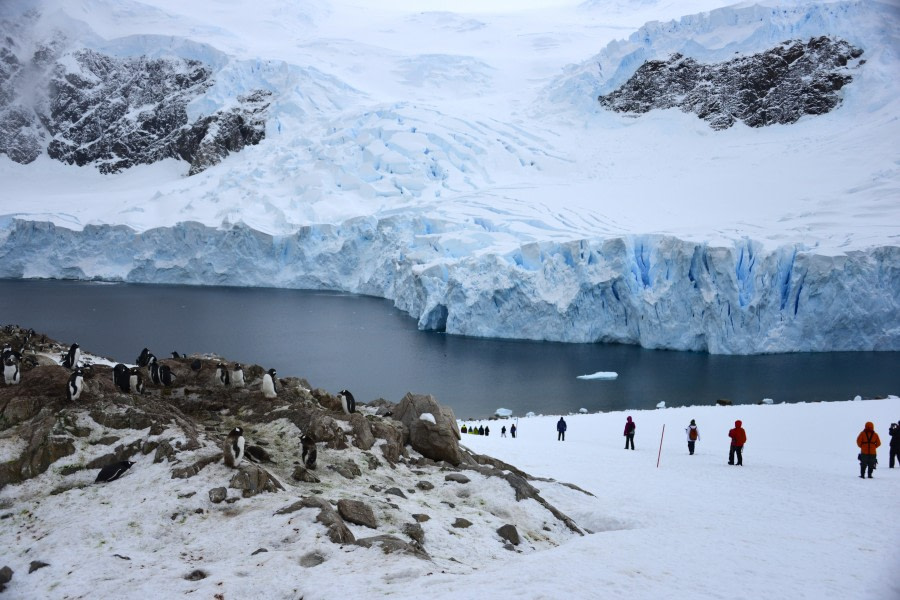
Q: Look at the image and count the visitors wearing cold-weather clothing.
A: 13